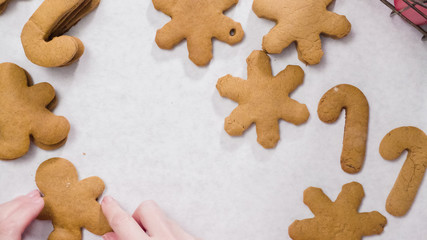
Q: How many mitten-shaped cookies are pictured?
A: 0